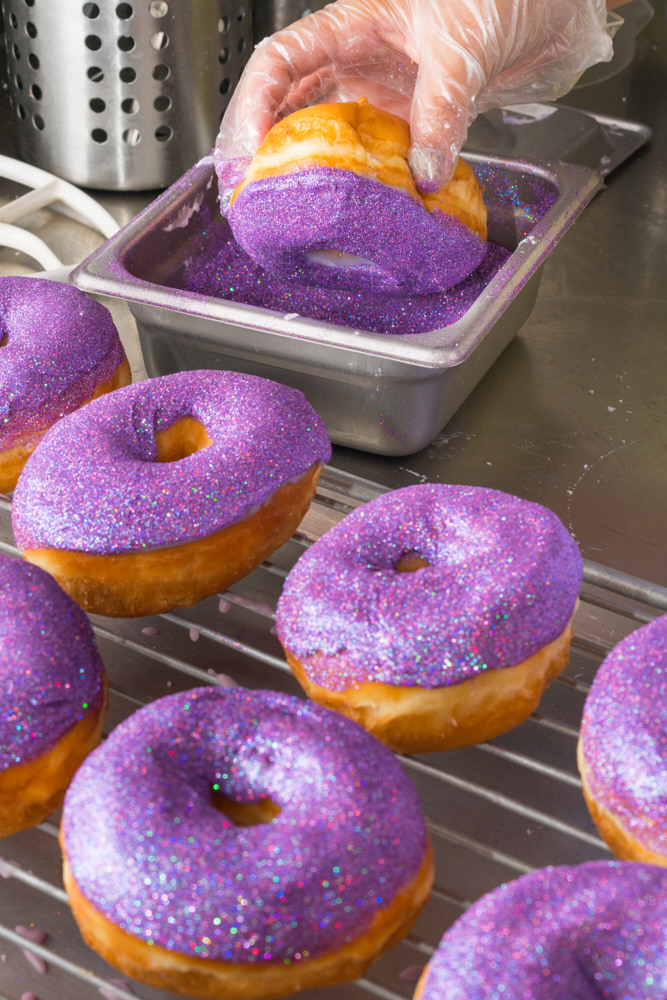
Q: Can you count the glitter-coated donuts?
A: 8